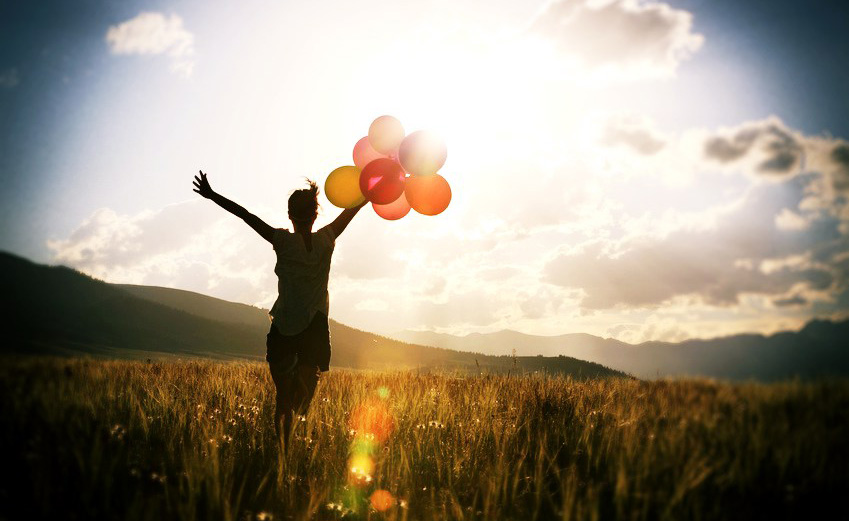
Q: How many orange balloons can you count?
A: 1